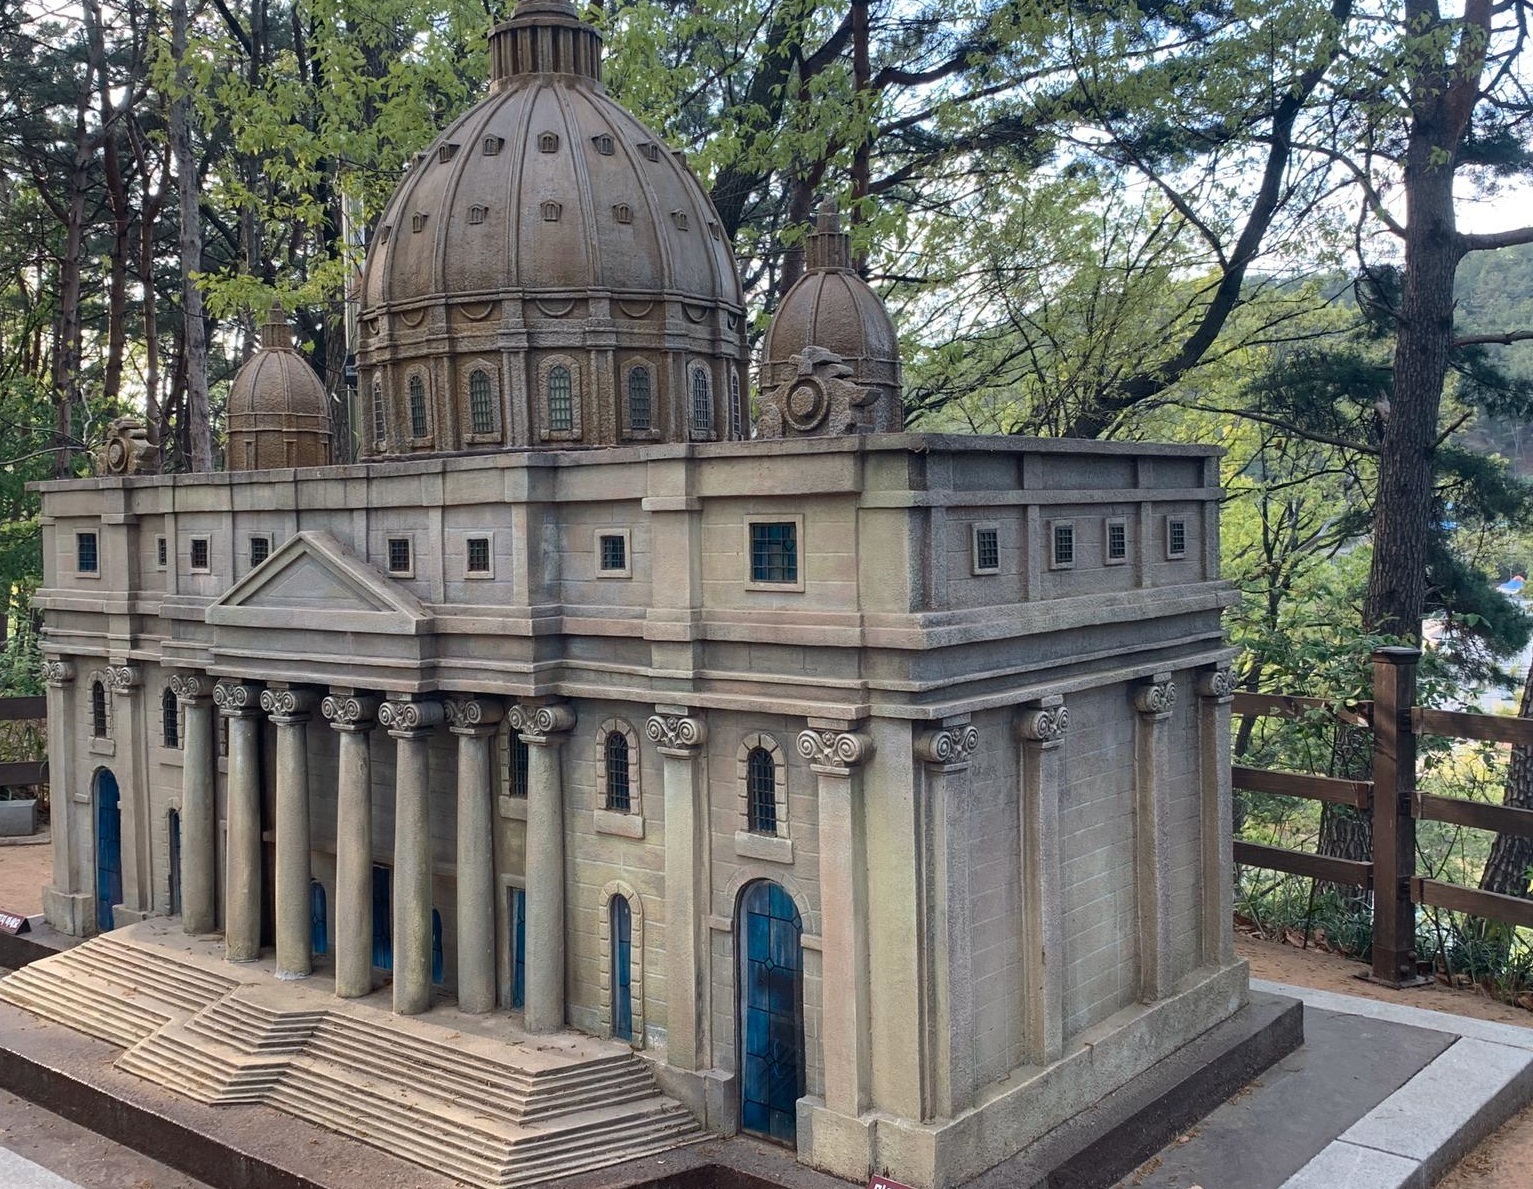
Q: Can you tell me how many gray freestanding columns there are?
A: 7